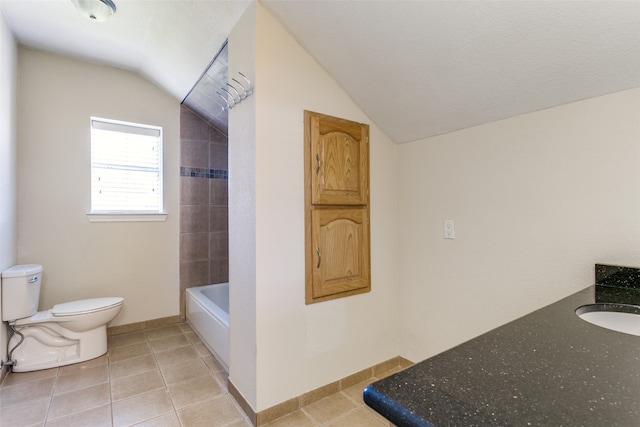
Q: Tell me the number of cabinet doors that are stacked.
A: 2